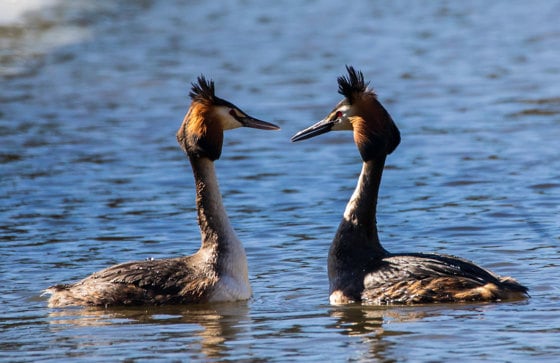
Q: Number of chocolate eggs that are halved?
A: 0